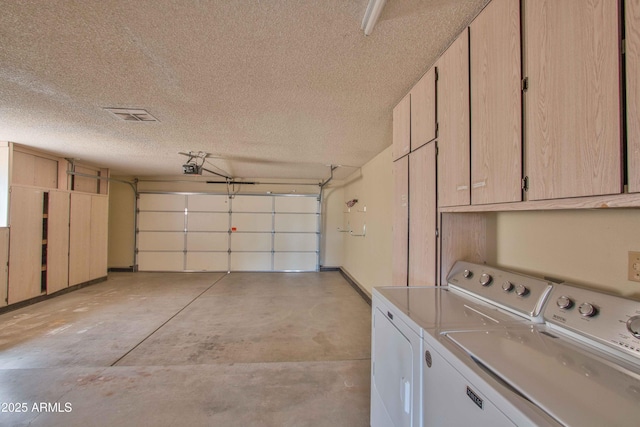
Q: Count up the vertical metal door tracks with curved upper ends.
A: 2